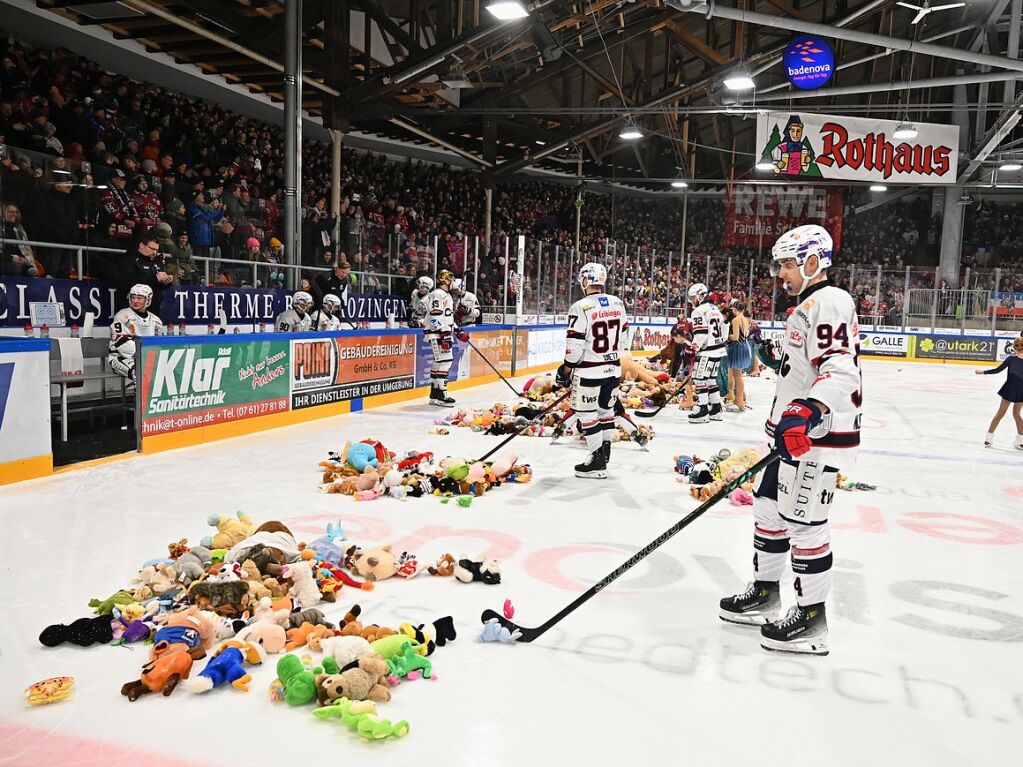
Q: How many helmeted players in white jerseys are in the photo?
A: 9